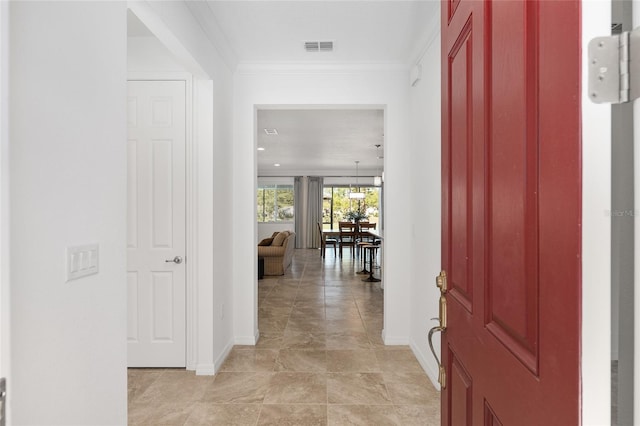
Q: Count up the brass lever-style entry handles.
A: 1